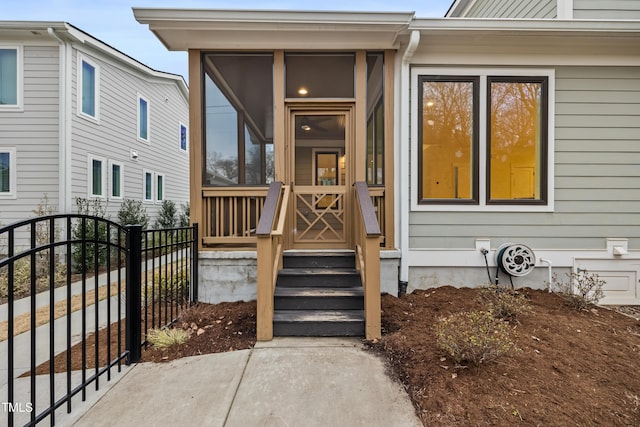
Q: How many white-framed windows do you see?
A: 9